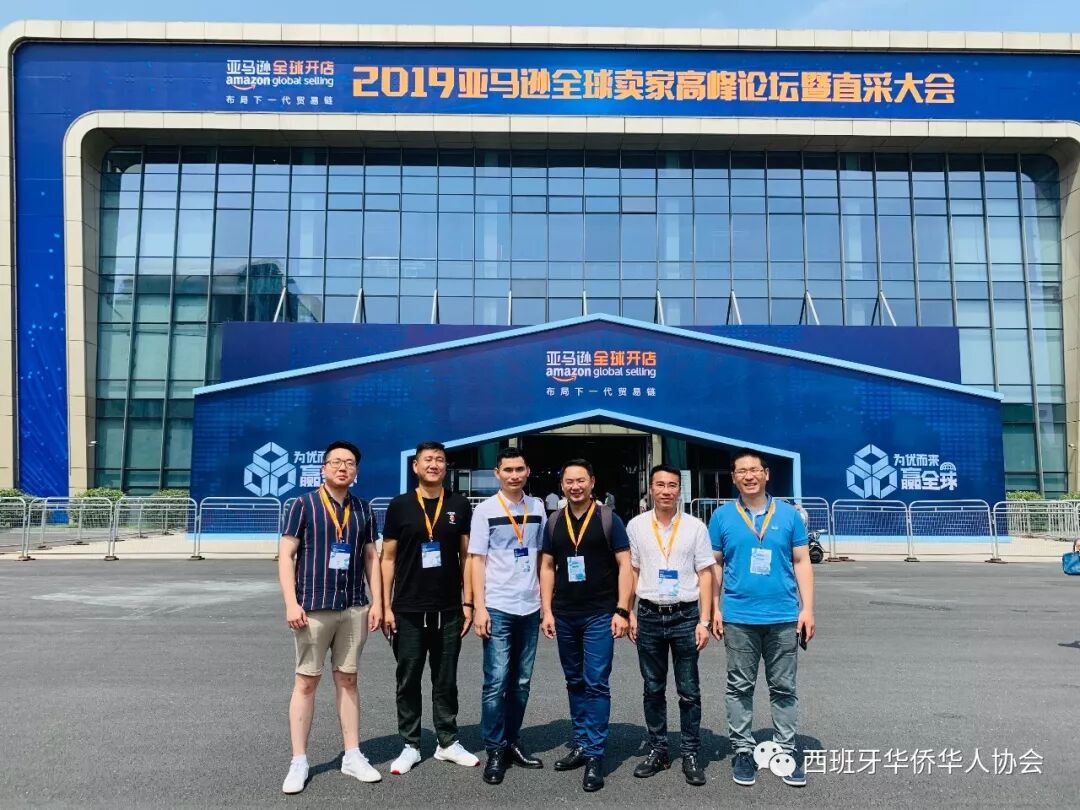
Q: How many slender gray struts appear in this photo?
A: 9